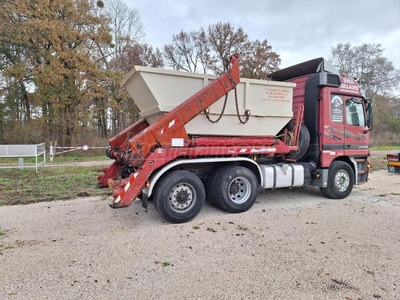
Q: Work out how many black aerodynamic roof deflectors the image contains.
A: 1